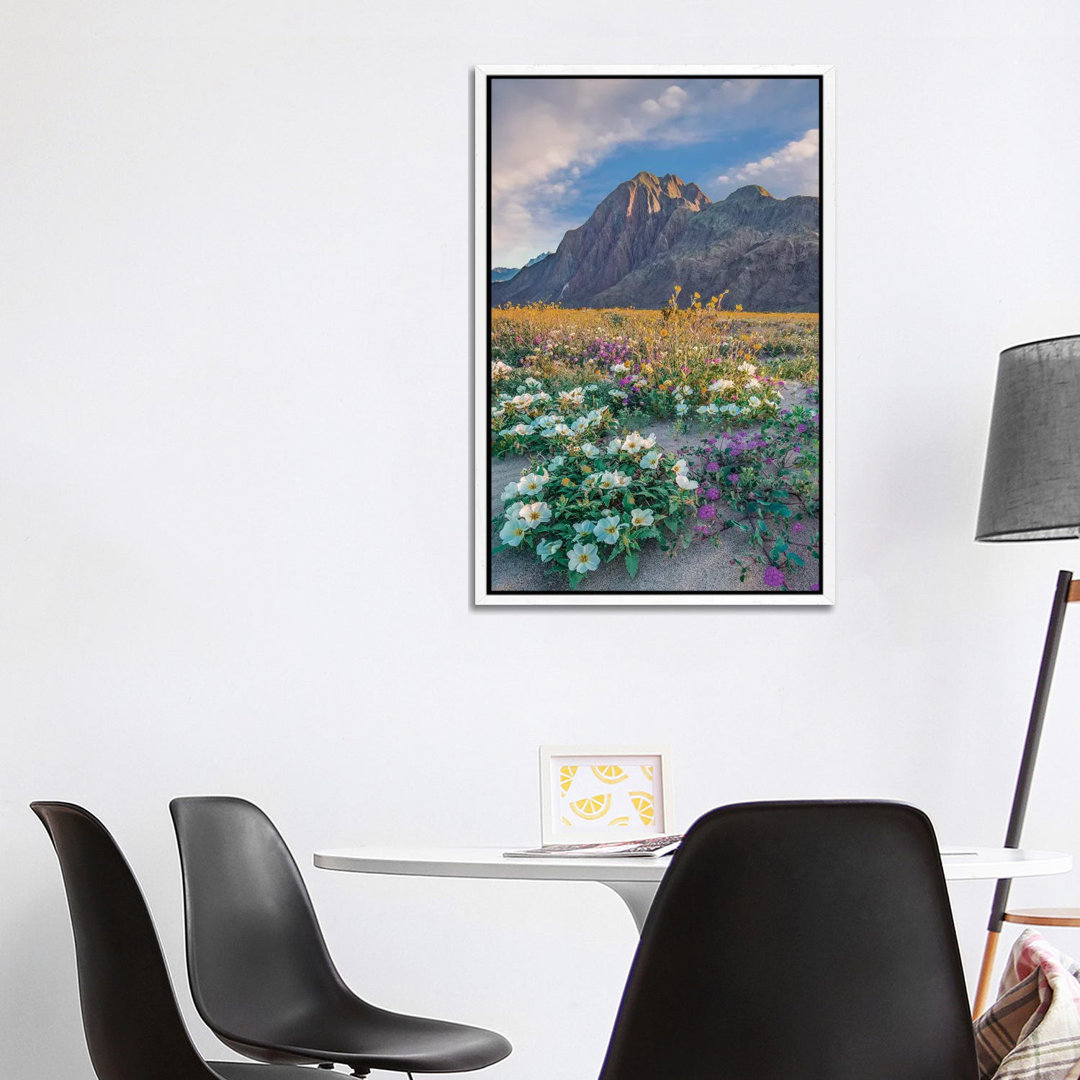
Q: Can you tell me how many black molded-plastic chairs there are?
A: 3